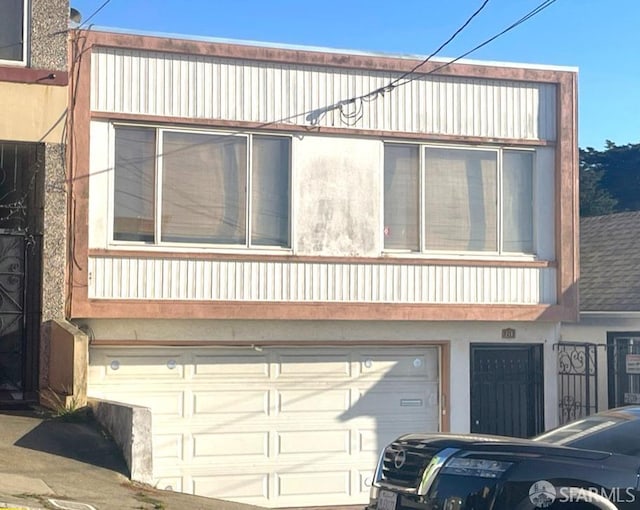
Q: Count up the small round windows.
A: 4